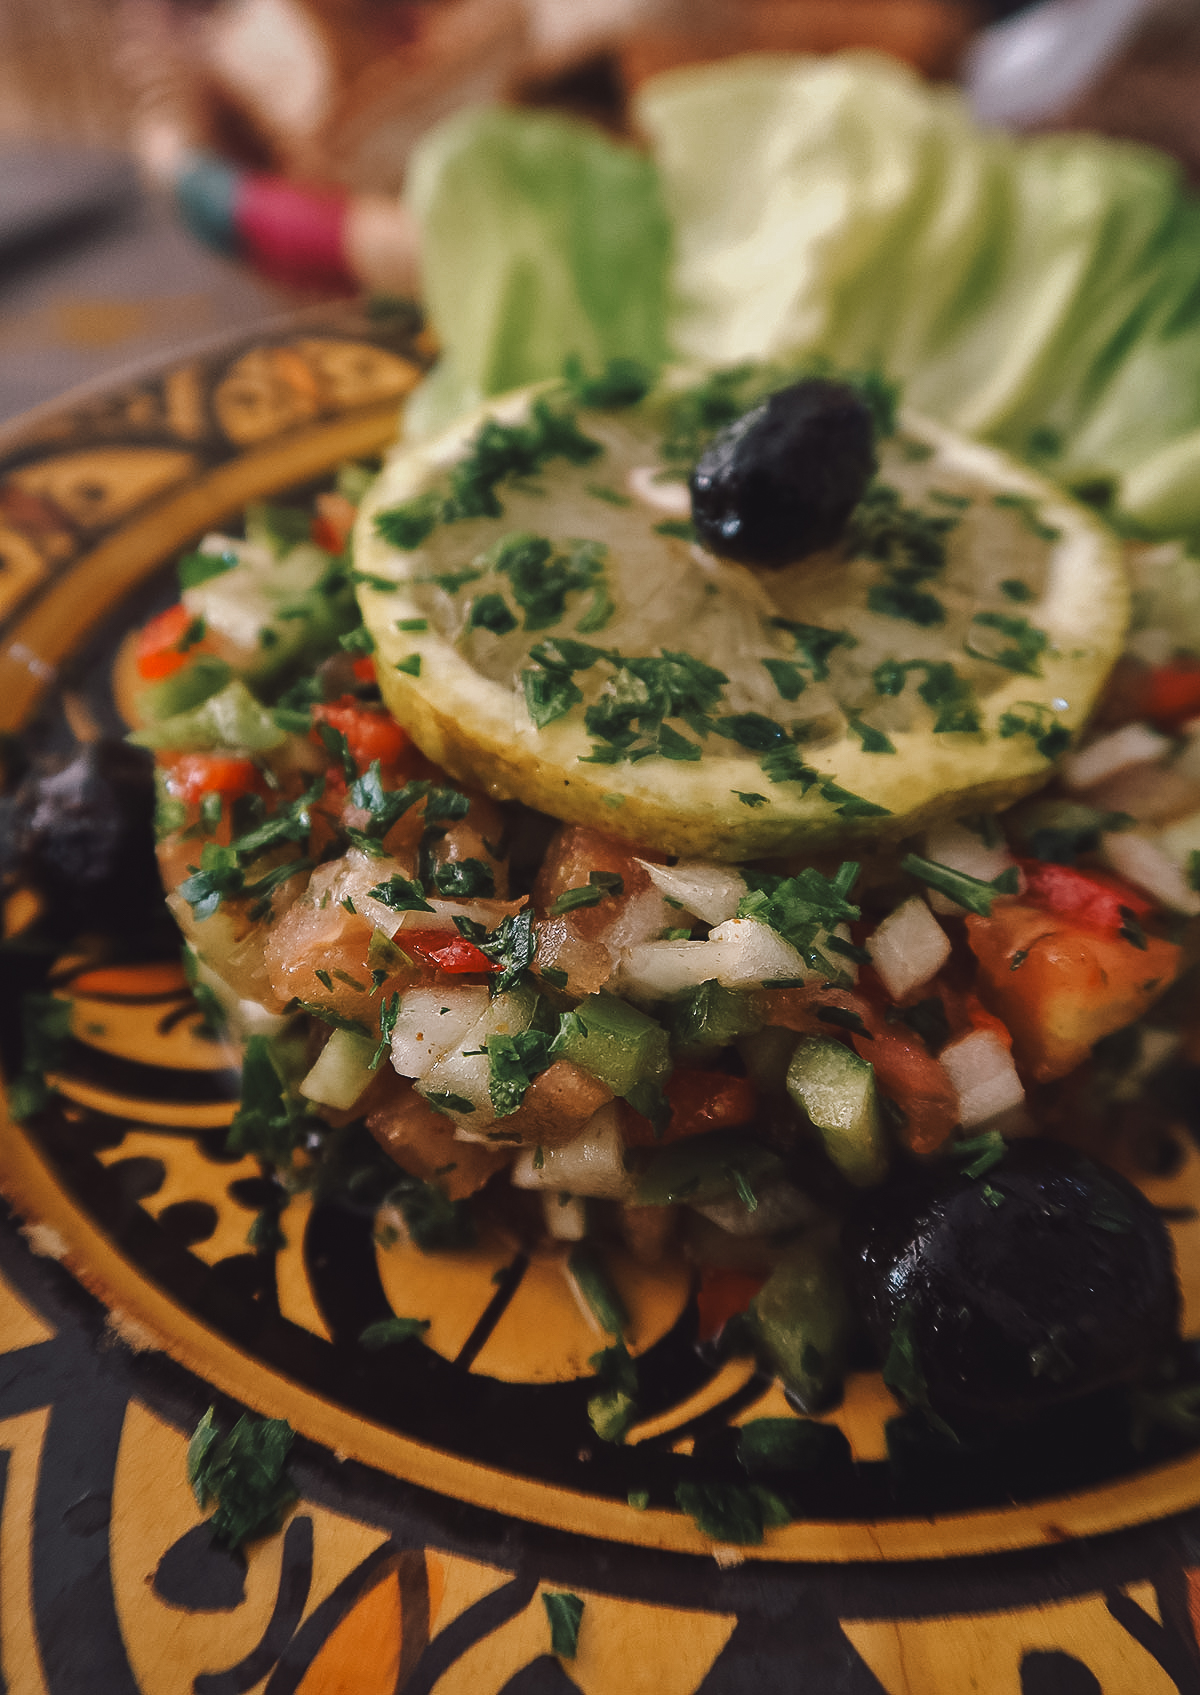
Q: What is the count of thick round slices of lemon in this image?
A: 1